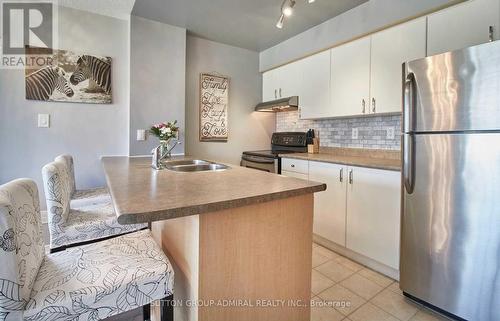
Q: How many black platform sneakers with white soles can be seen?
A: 0